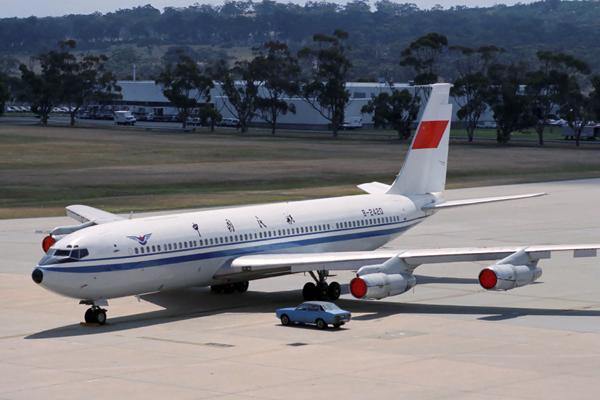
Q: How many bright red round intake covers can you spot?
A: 3